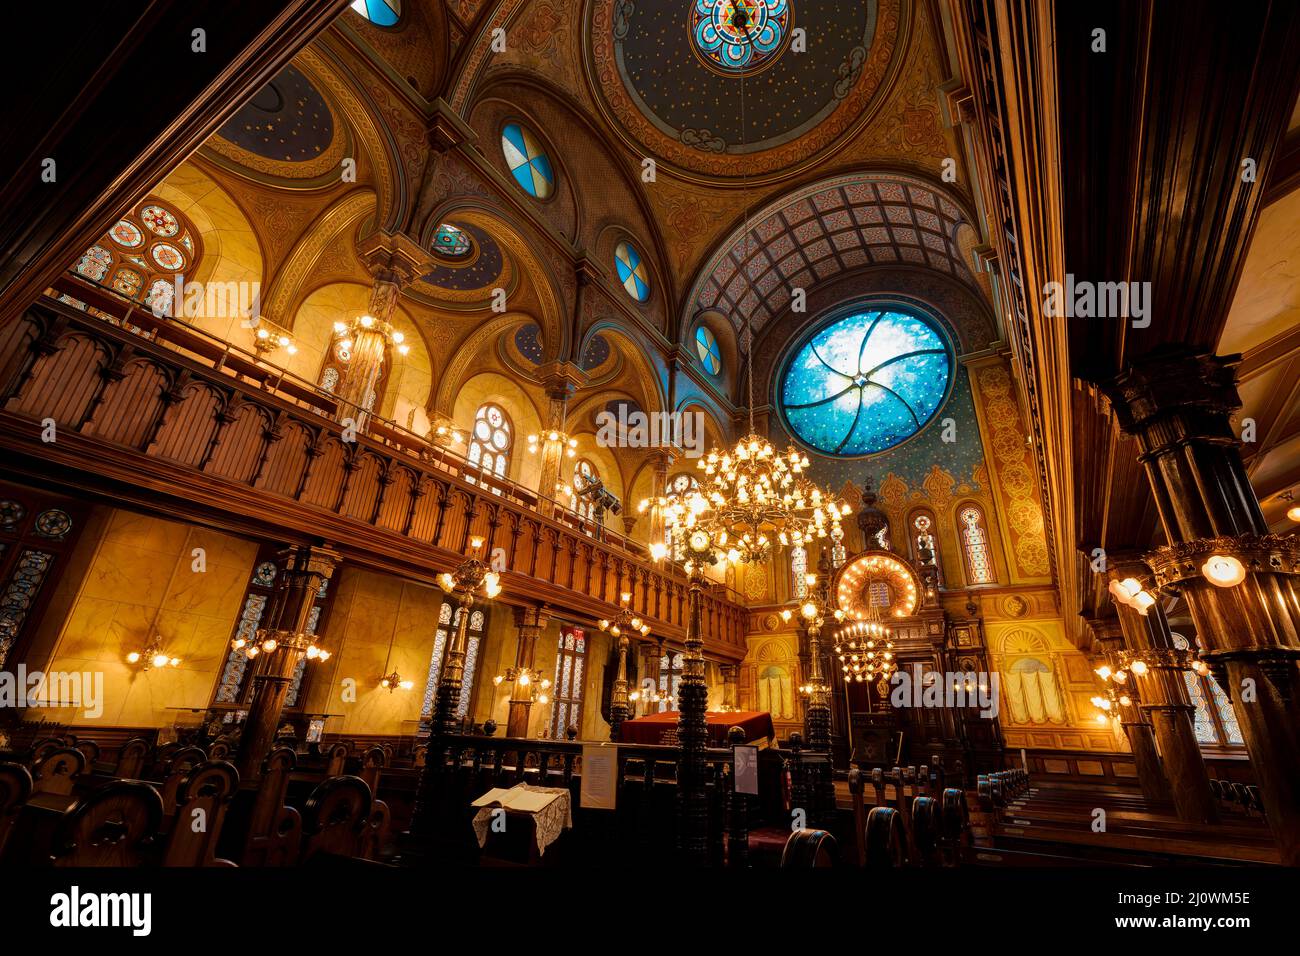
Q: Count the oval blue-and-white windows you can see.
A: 4